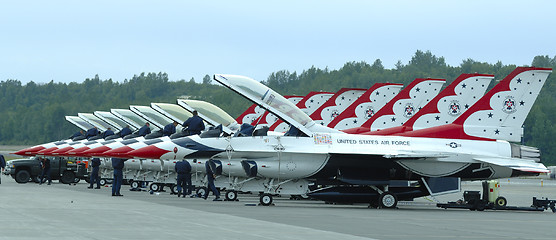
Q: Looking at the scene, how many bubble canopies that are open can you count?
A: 8